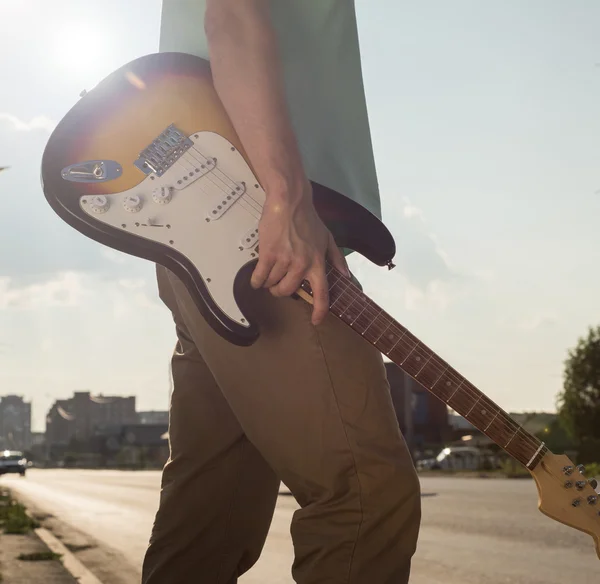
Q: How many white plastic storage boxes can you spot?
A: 0